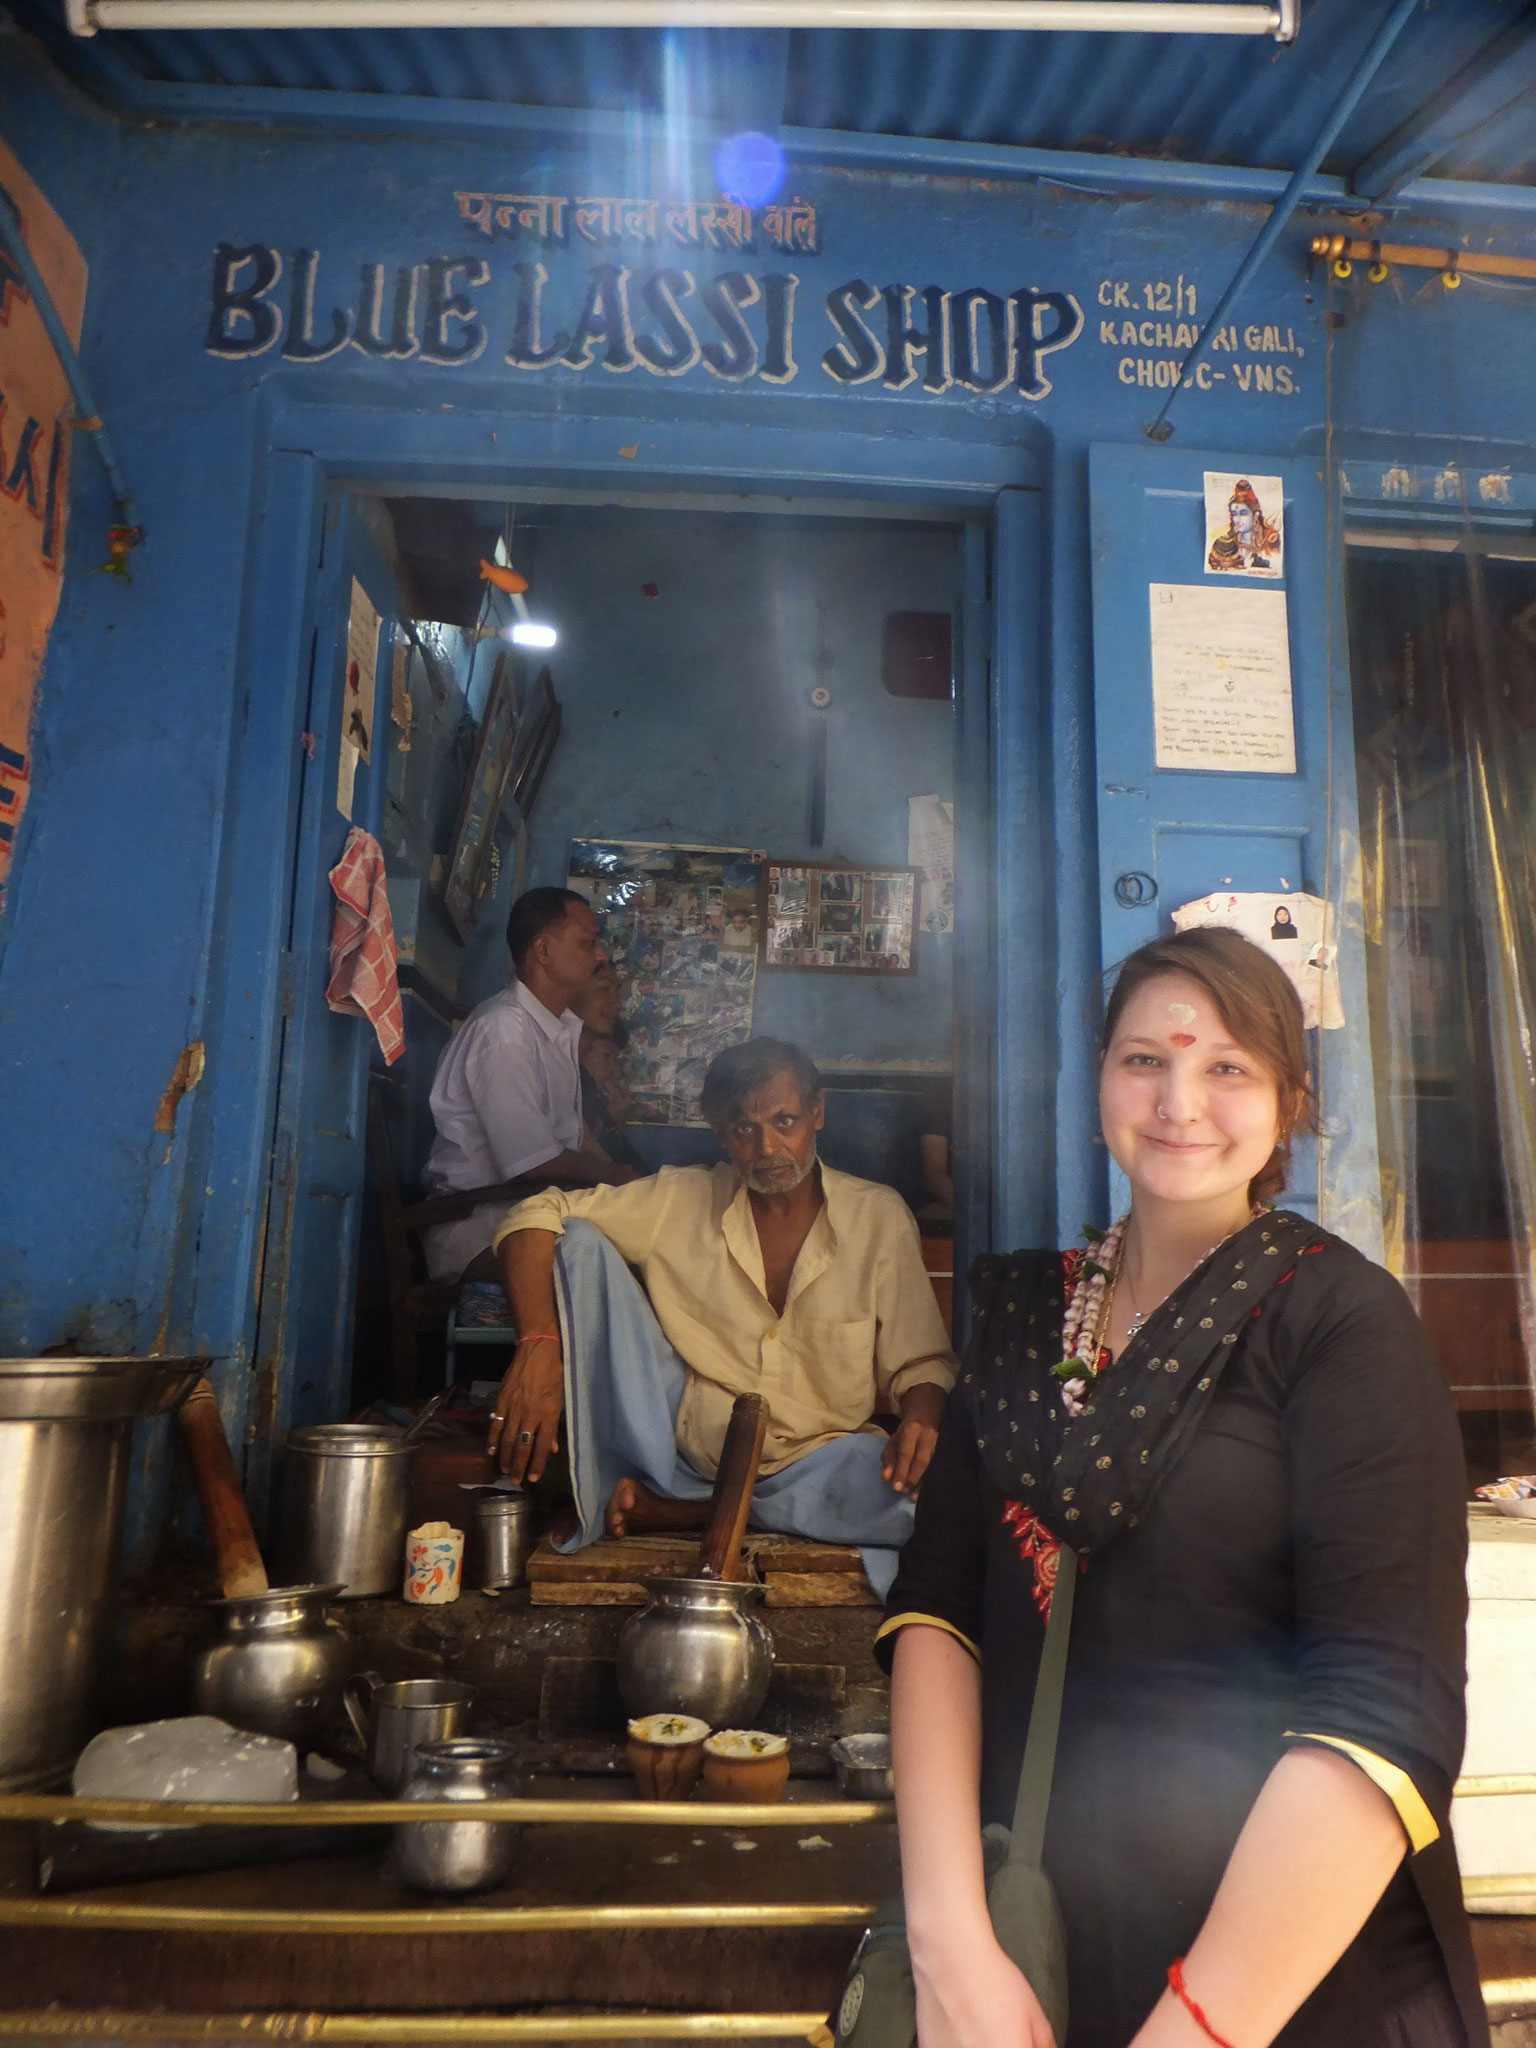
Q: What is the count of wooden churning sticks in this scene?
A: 2